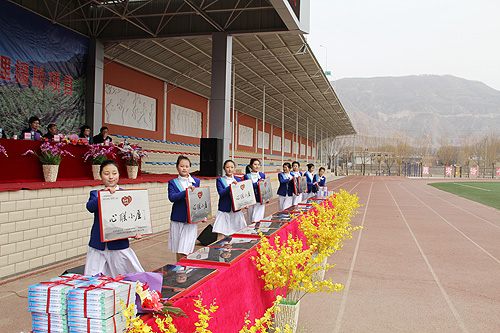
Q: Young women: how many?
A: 8